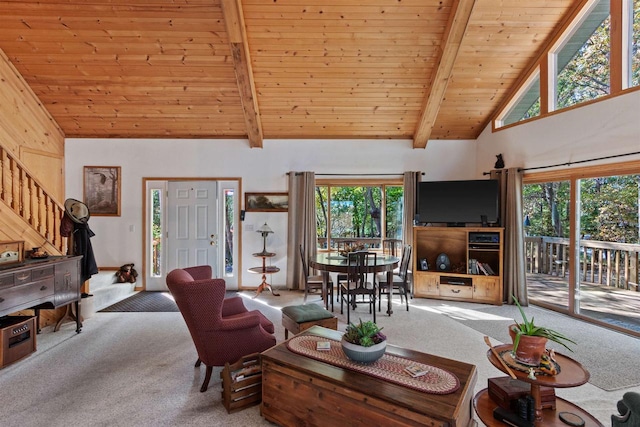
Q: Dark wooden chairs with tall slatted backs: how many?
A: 5